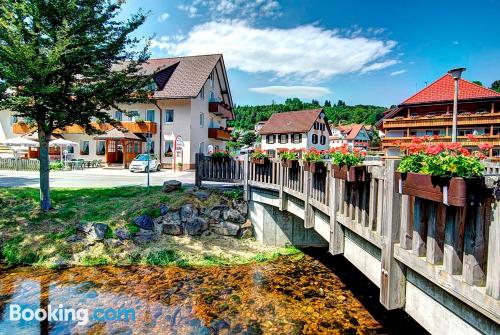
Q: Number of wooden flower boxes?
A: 6